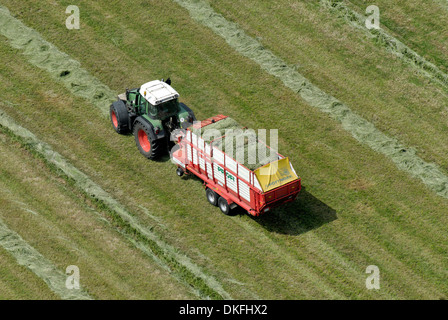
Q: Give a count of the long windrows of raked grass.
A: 5